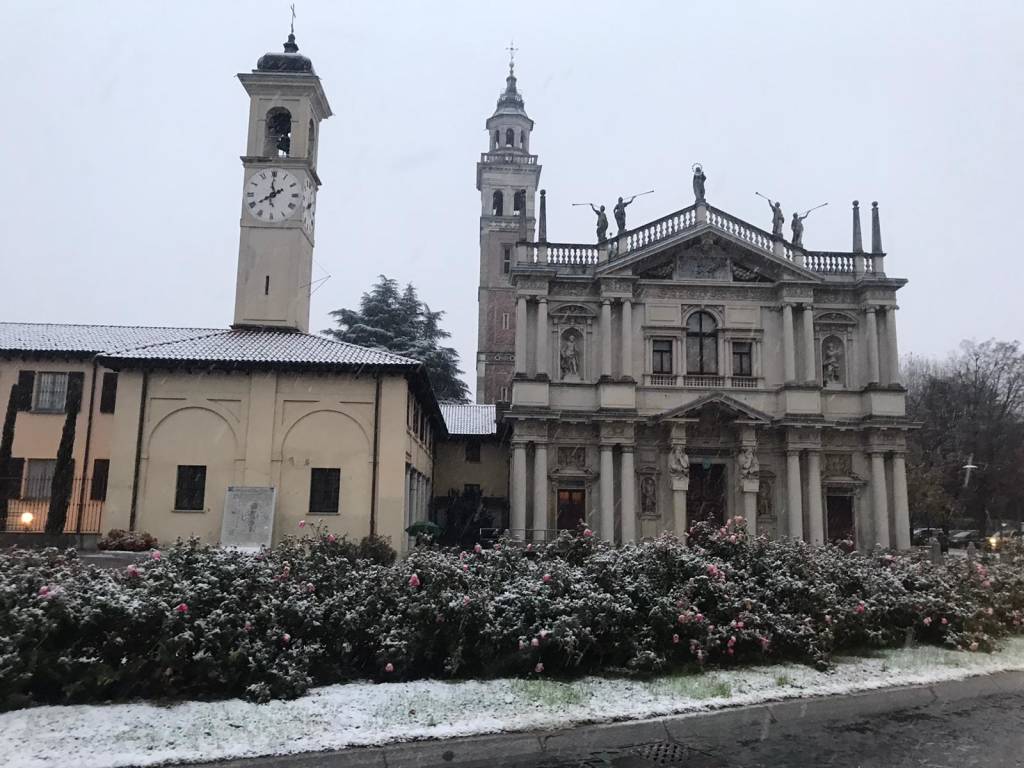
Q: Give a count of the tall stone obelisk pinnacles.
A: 4